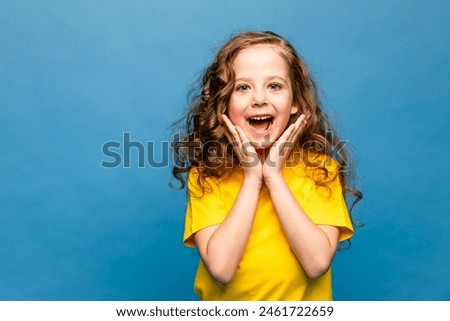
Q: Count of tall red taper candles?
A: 0